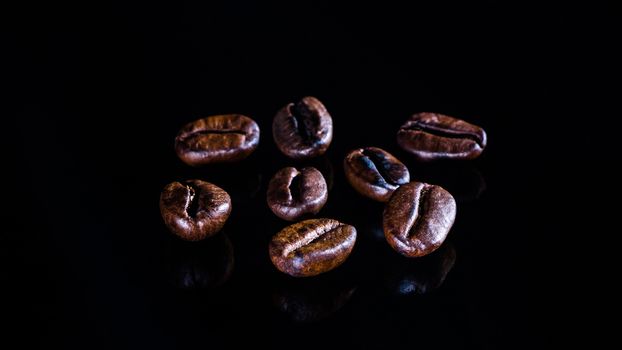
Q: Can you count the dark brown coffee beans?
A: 8